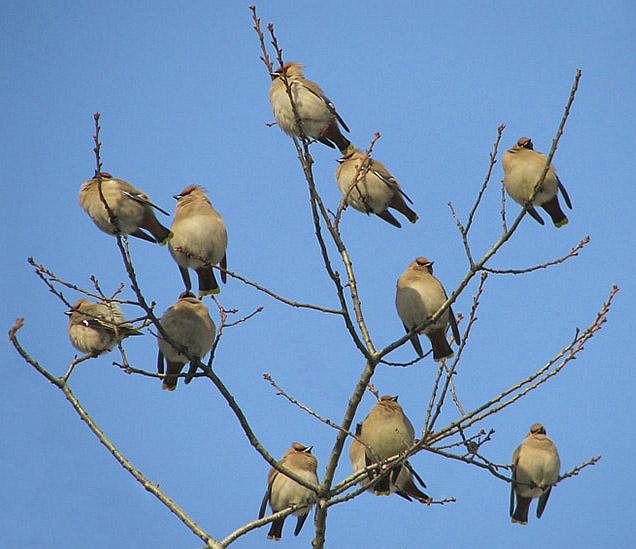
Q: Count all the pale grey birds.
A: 12